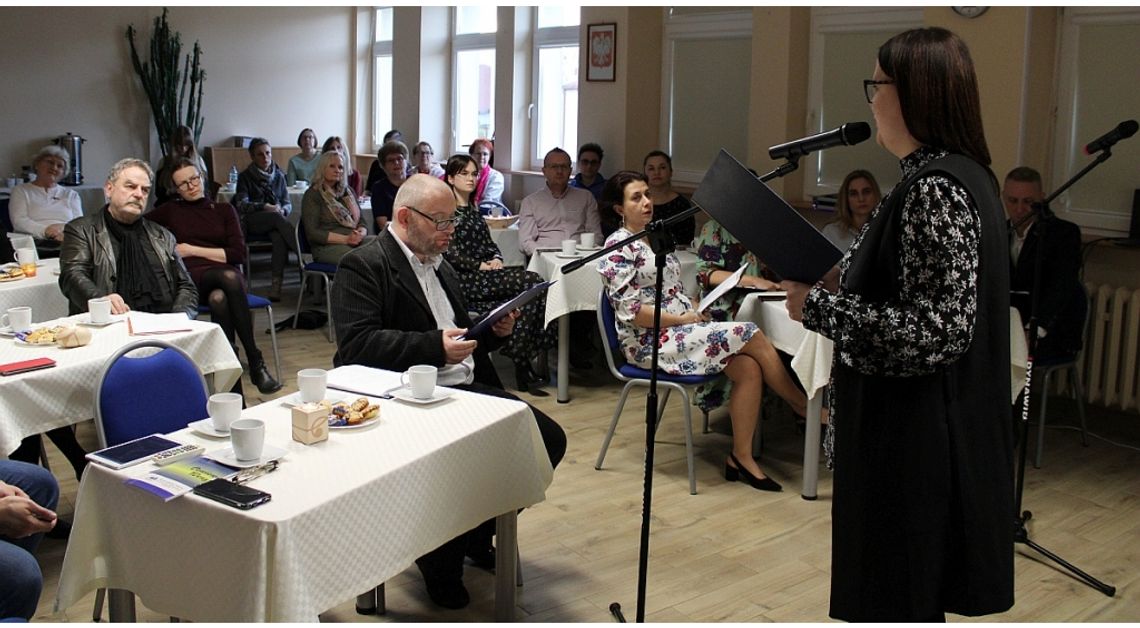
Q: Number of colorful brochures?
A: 1